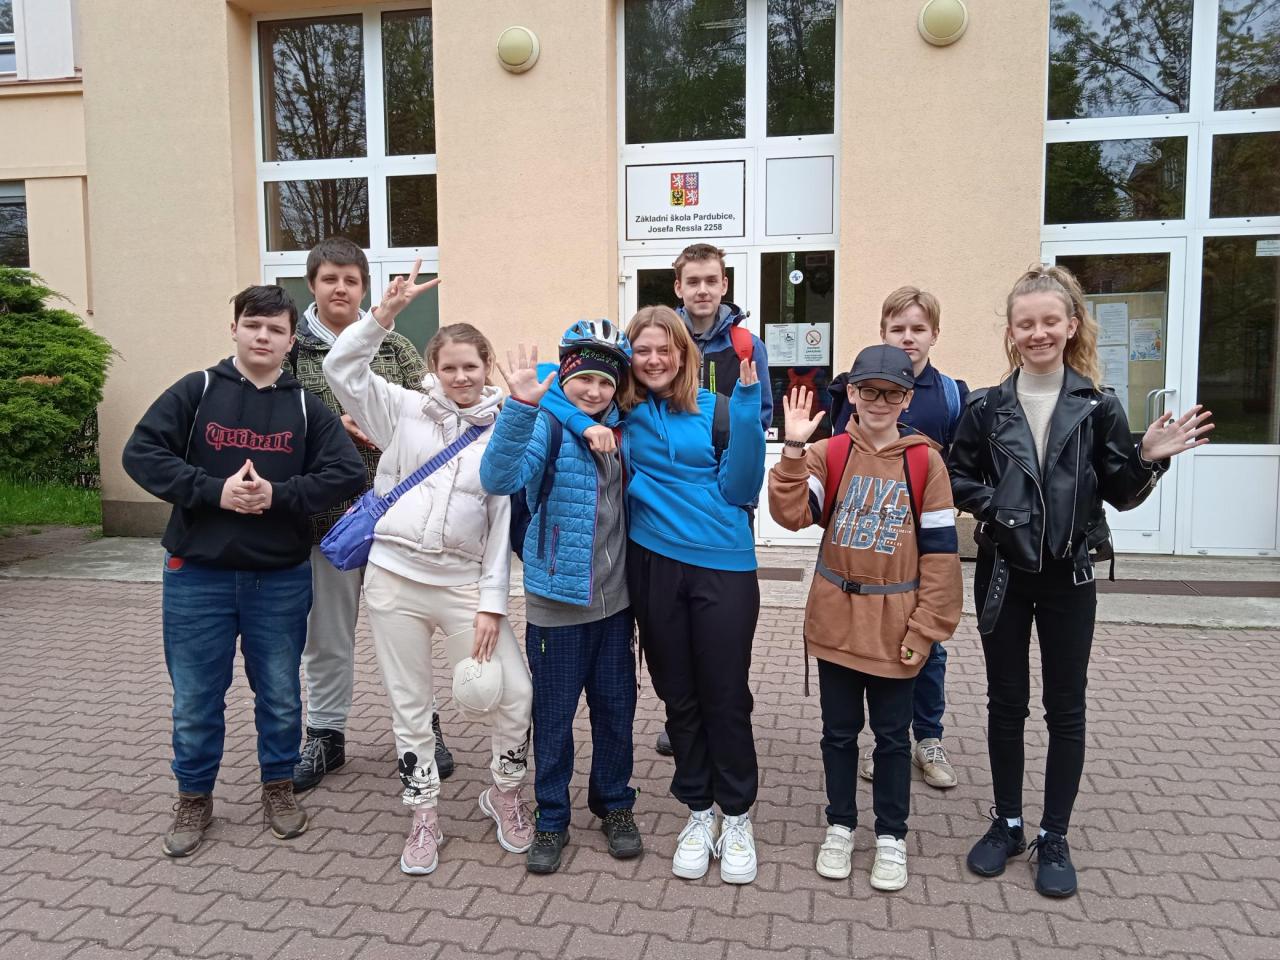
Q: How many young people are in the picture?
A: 9